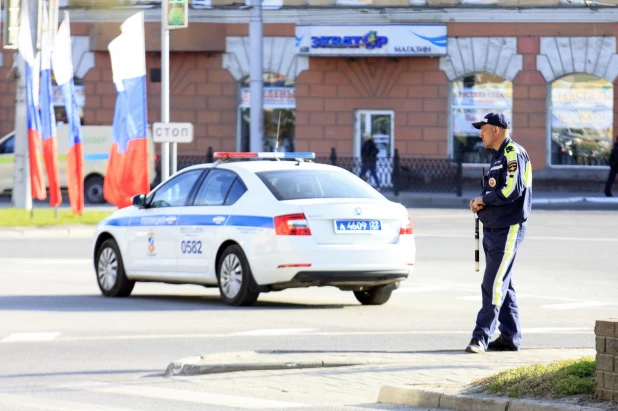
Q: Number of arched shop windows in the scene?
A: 4